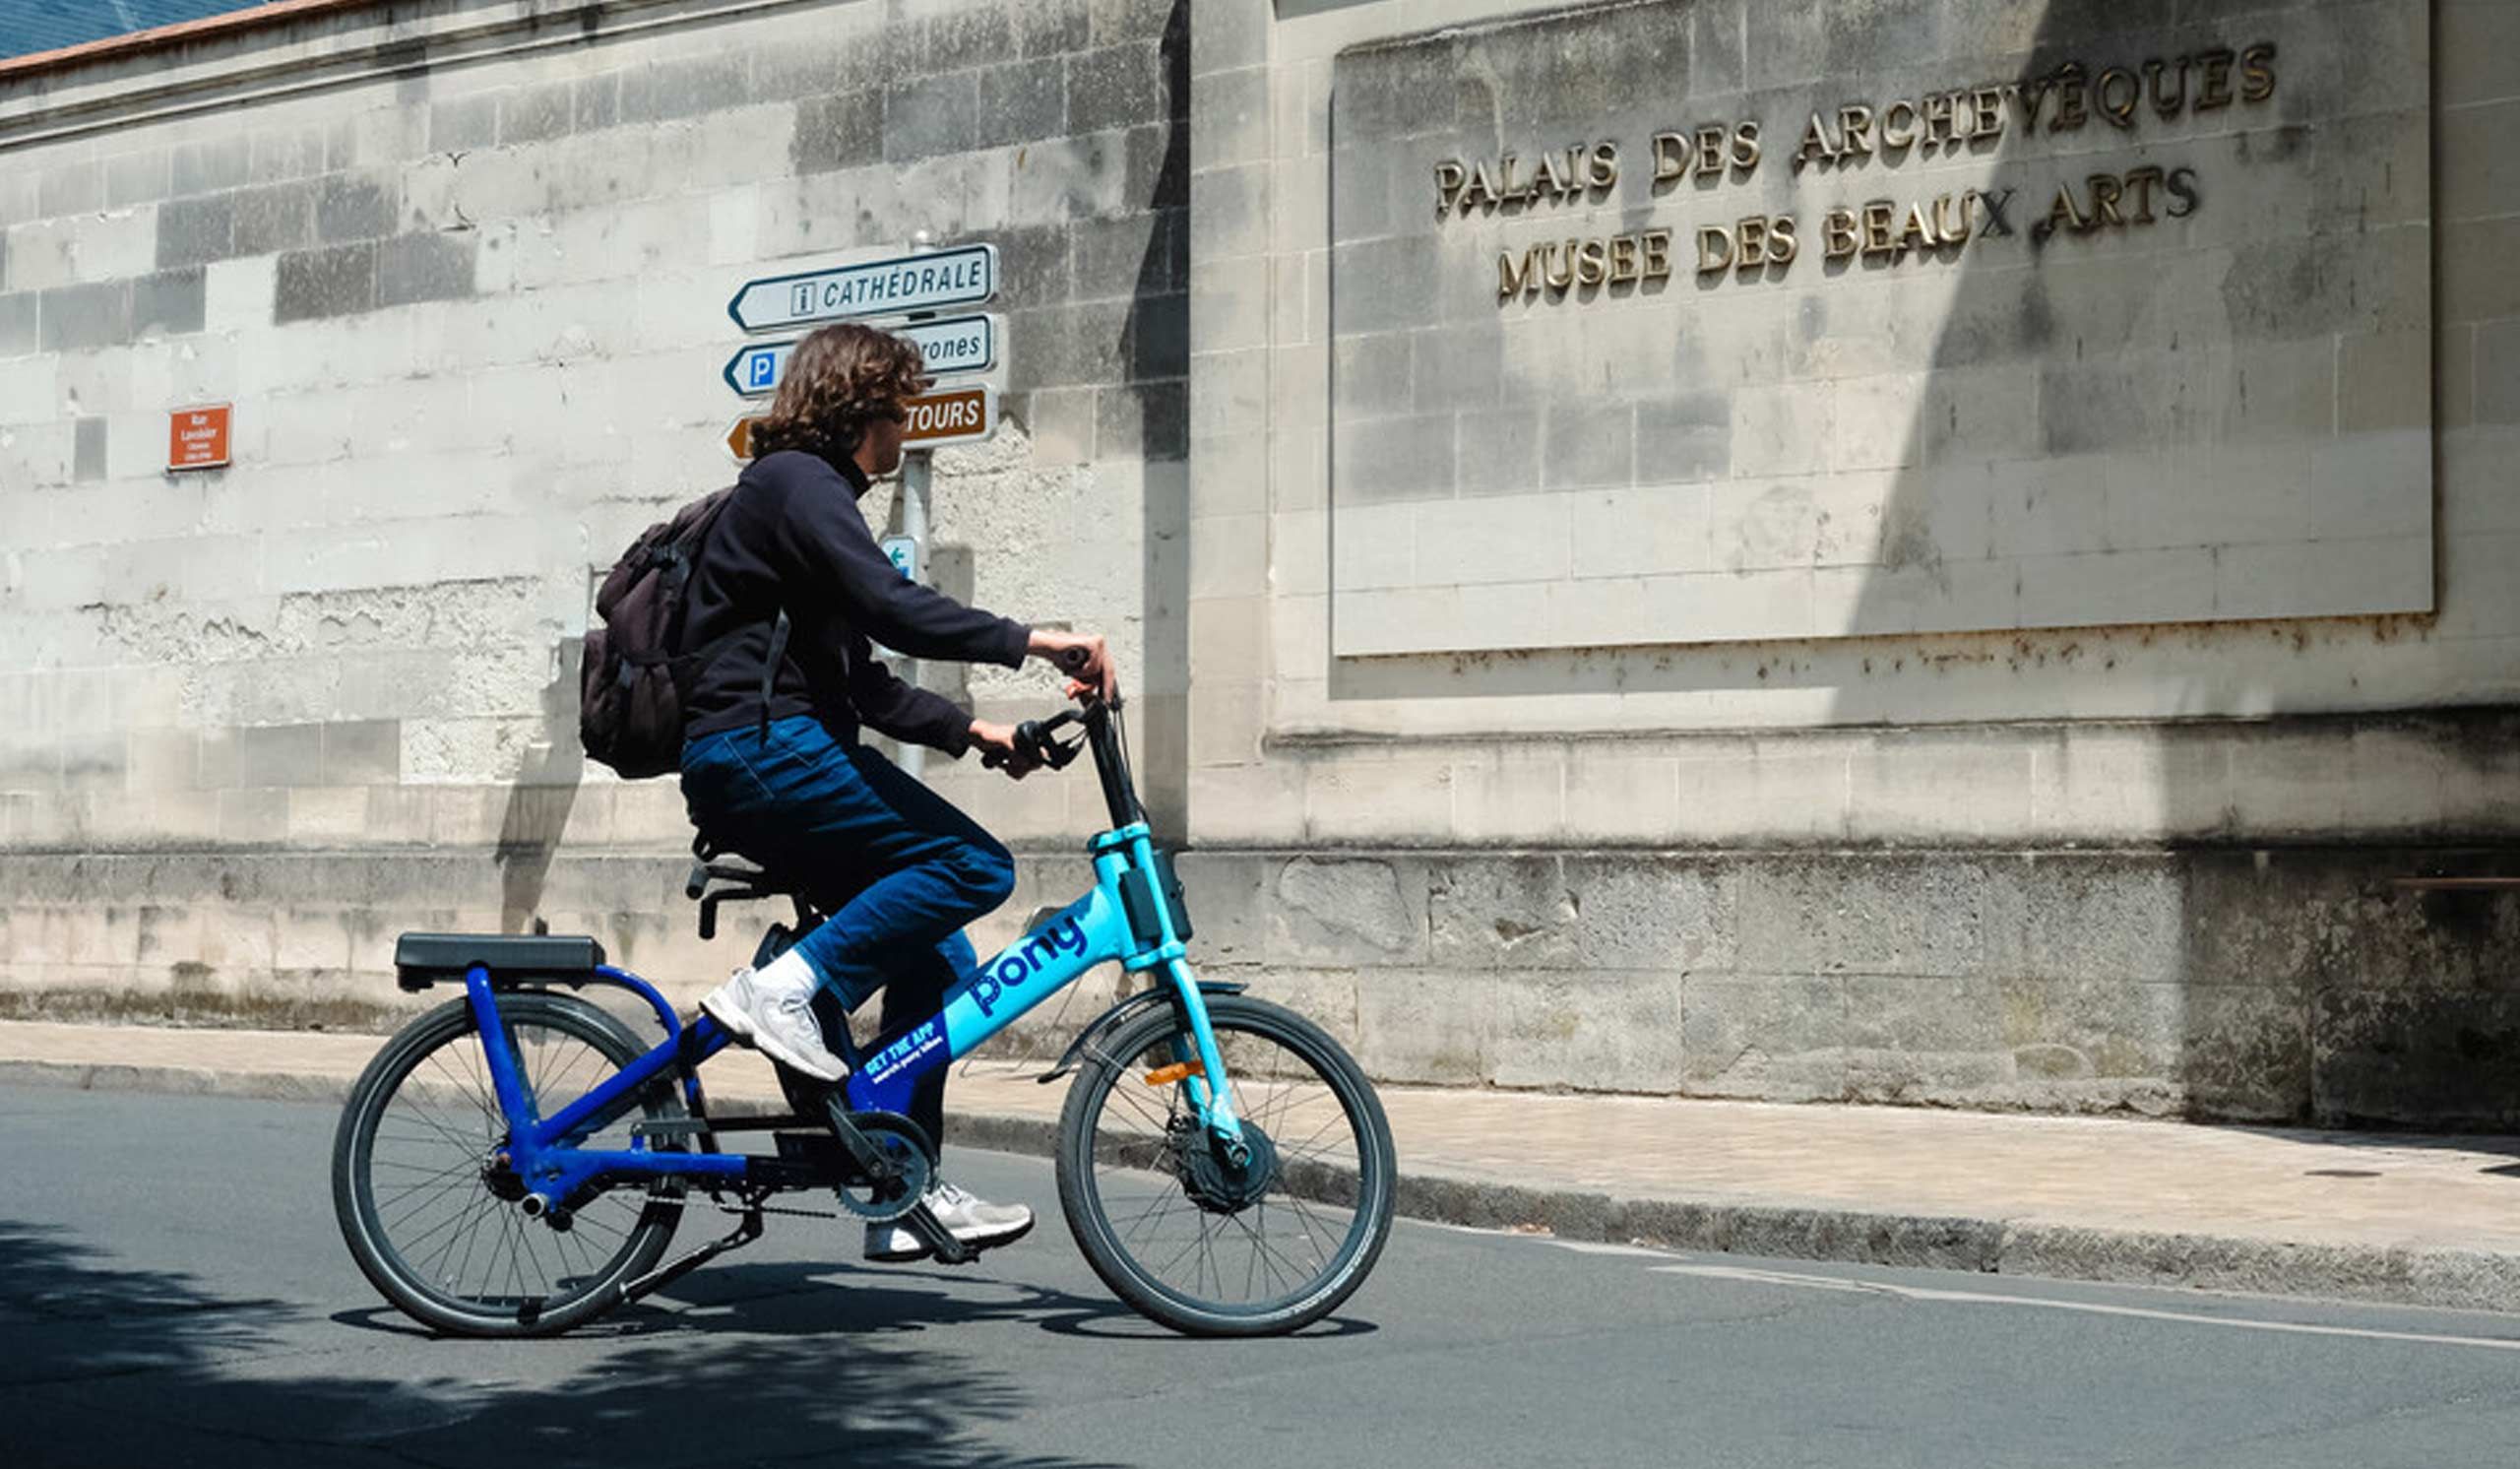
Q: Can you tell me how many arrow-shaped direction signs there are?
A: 3